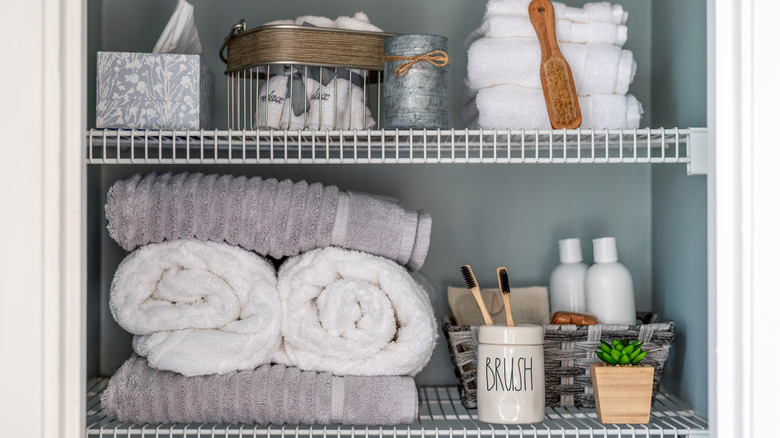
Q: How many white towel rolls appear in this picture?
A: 2